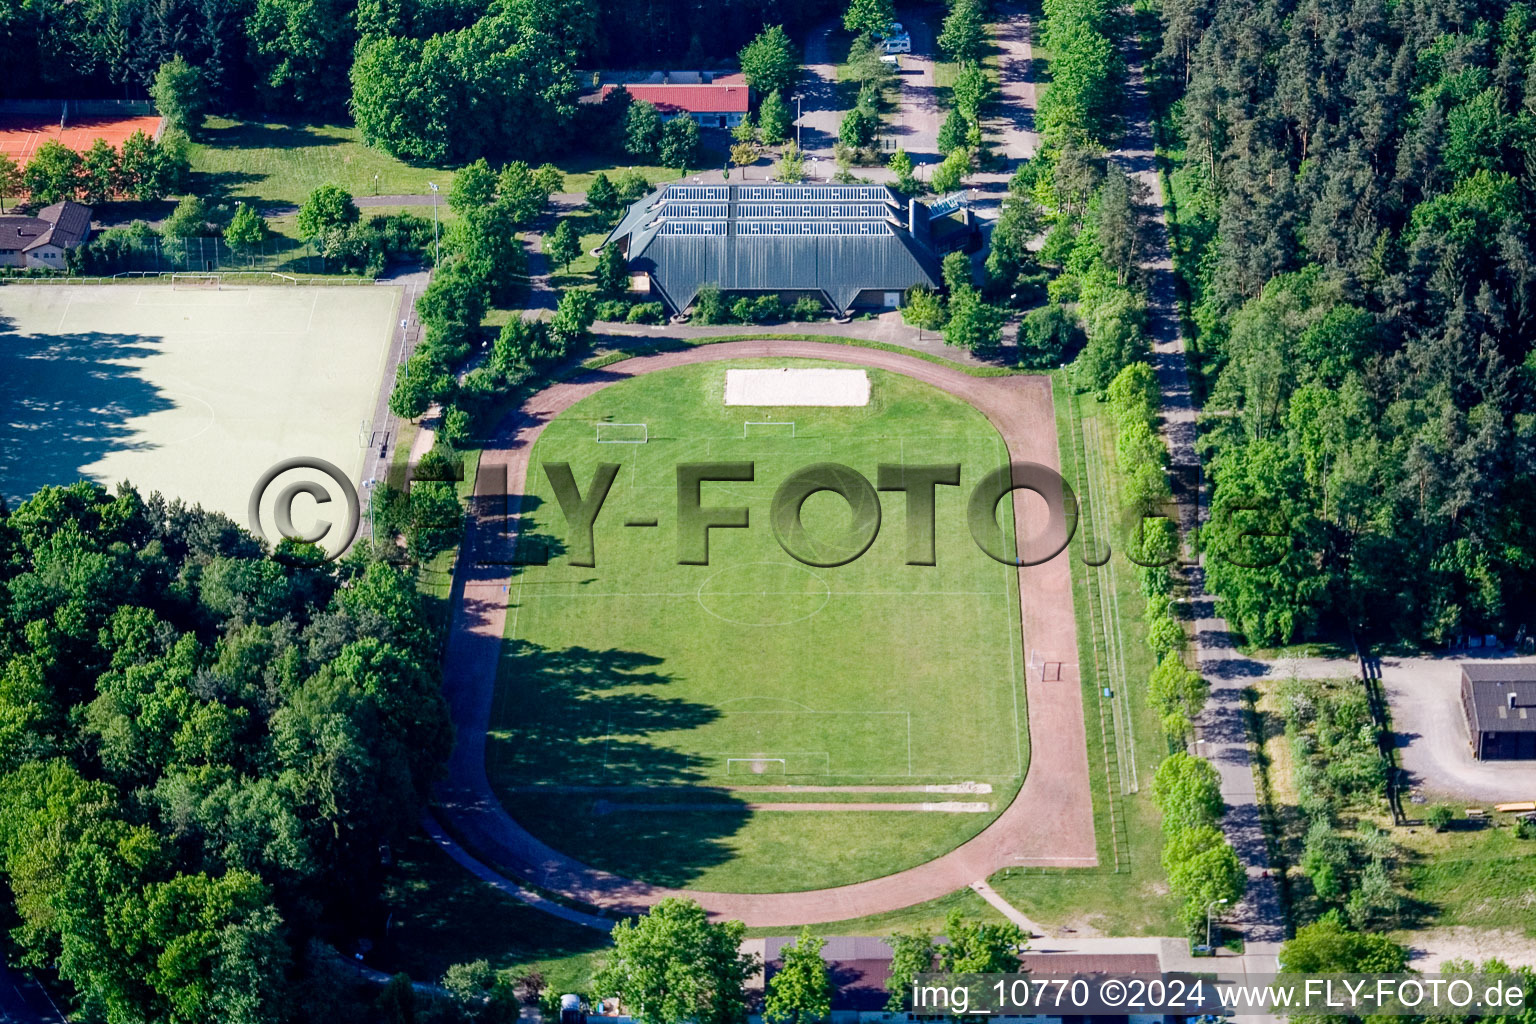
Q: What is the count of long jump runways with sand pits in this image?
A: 2